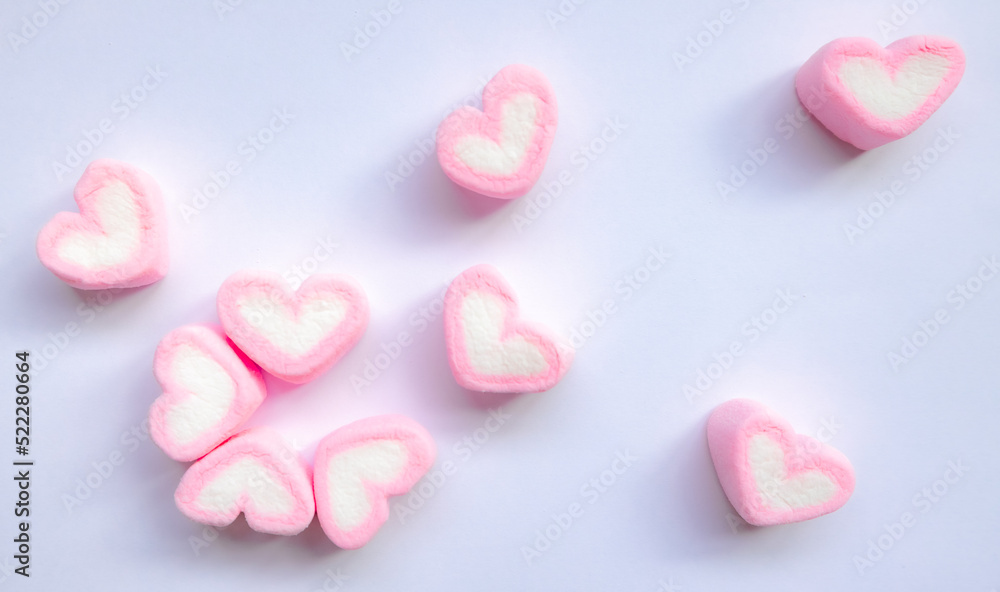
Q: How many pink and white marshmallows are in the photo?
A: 9